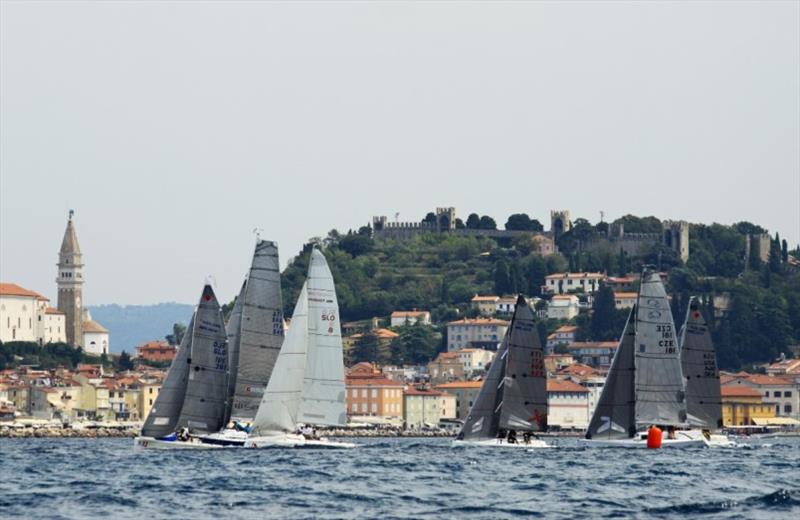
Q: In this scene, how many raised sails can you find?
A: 11